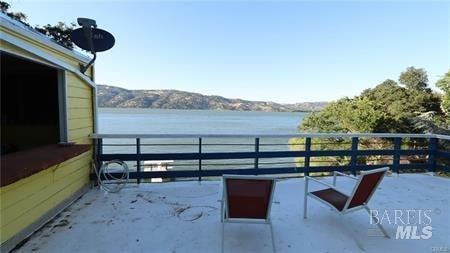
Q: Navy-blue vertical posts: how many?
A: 8